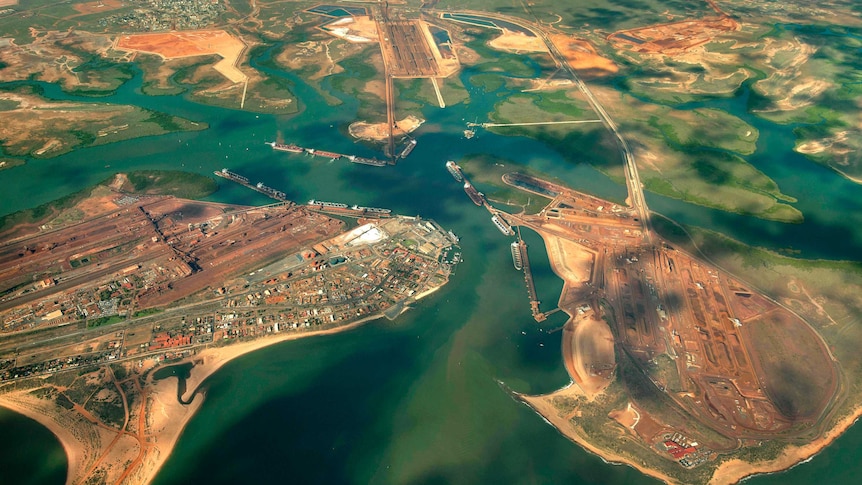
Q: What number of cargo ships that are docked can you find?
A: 12